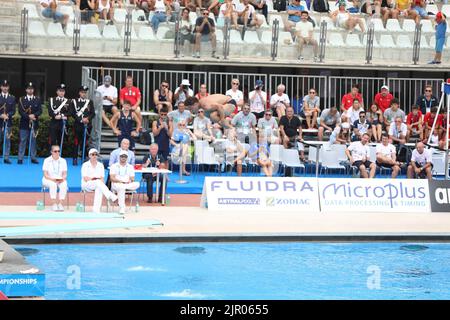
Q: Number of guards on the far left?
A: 4